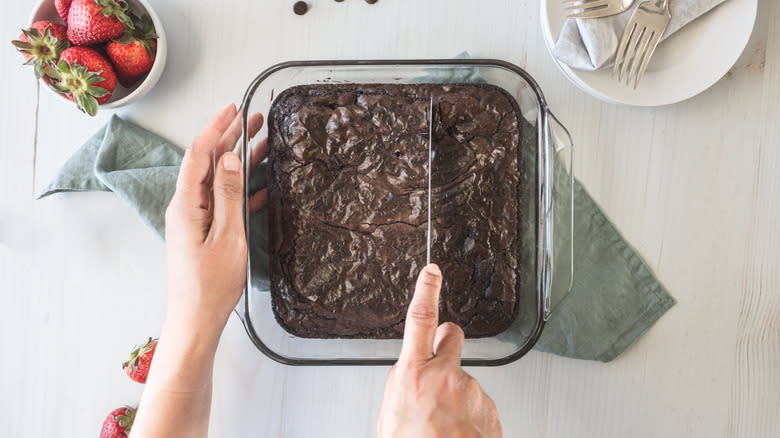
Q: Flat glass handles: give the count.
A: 2